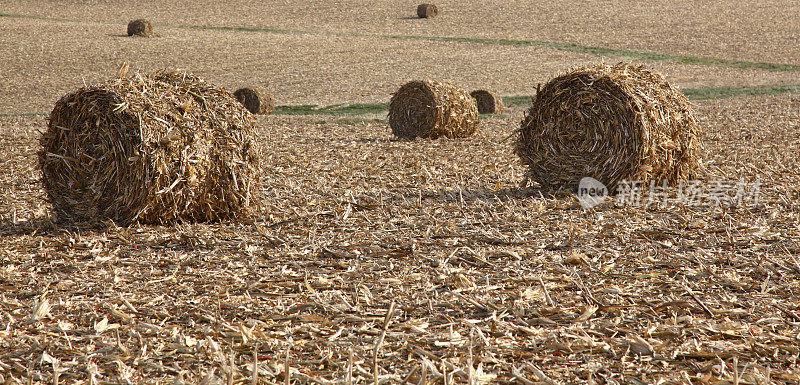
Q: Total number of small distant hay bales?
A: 4